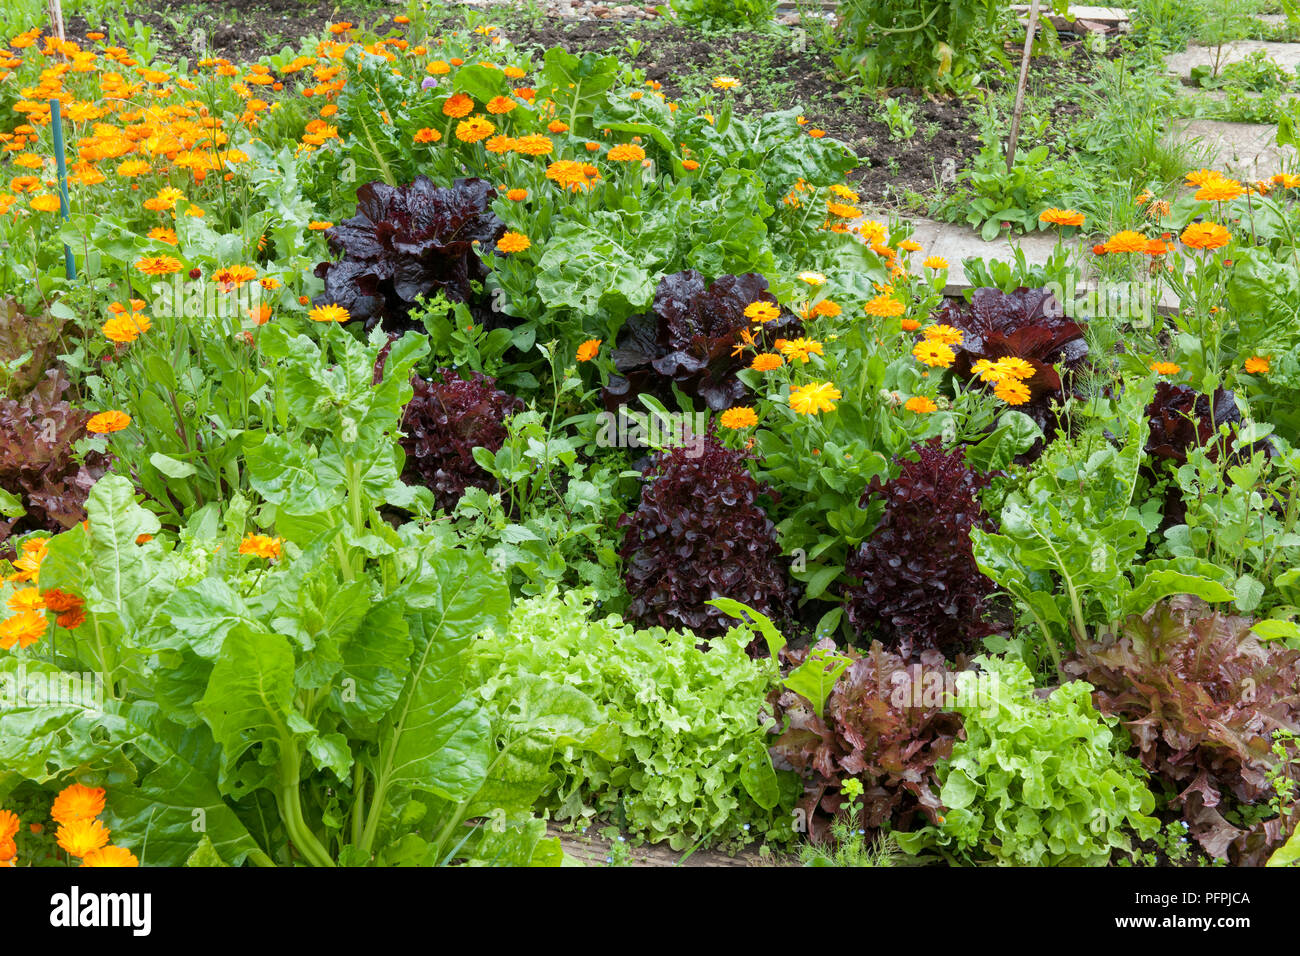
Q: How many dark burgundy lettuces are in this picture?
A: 7